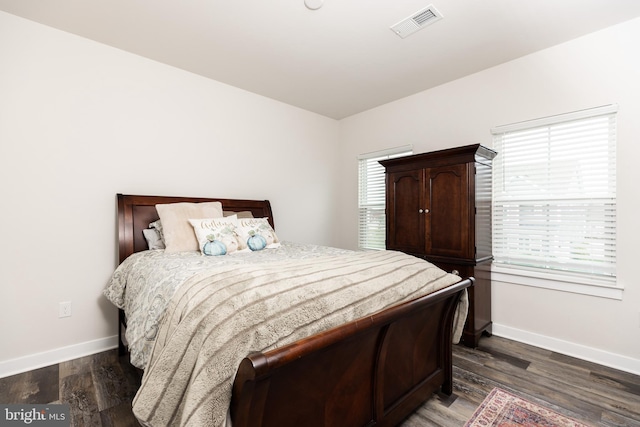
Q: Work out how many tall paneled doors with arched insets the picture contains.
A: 2